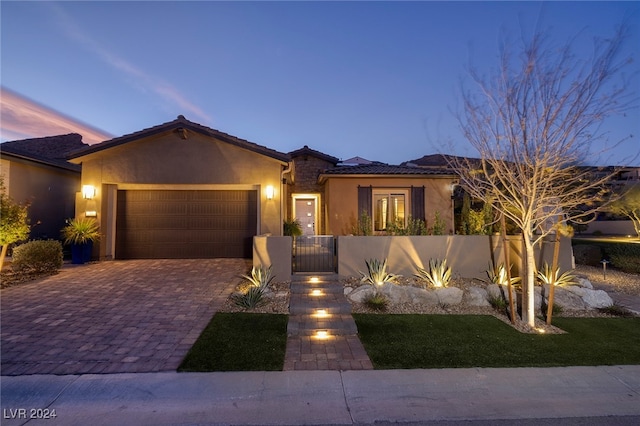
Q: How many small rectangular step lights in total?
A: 4